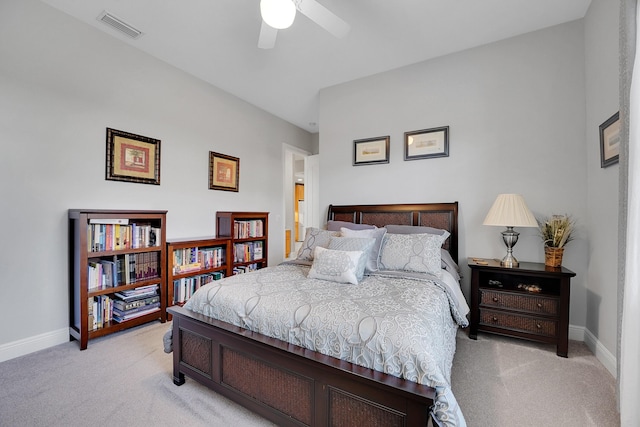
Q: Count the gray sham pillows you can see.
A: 2